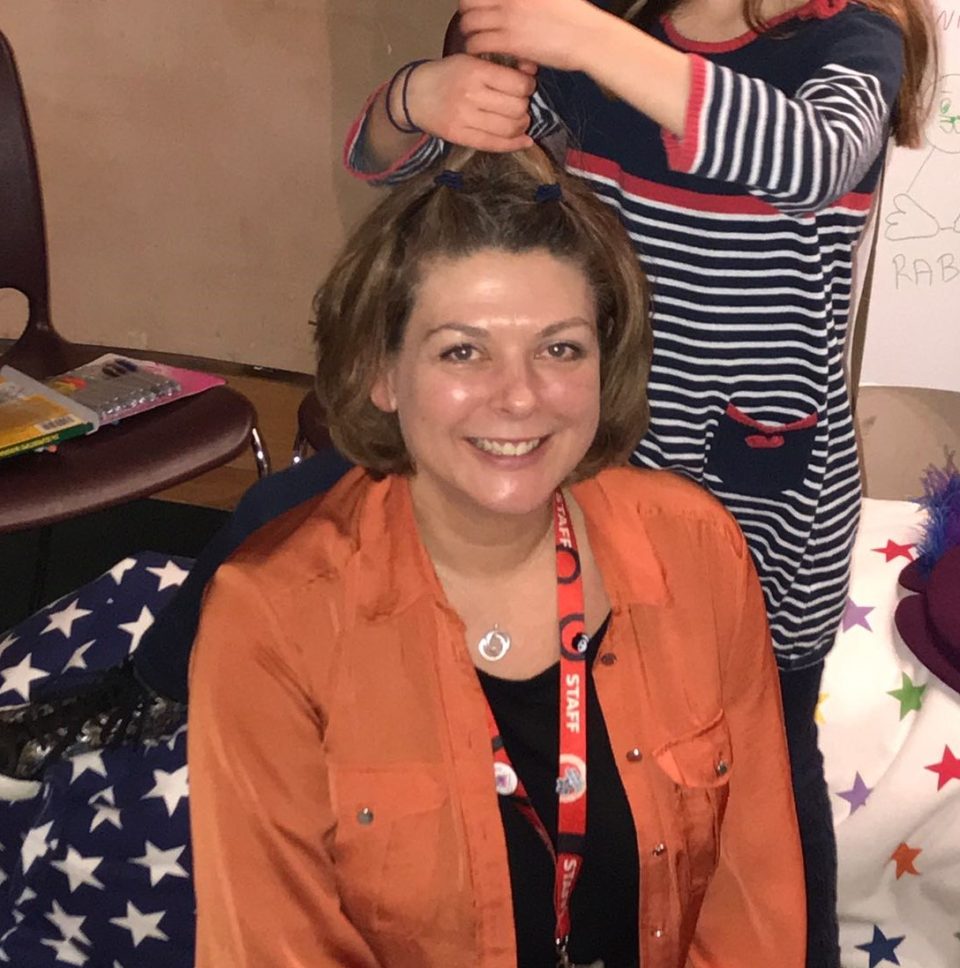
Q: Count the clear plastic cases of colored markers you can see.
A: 1